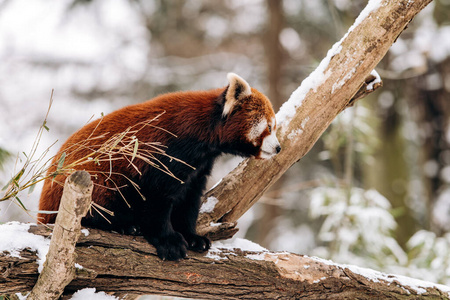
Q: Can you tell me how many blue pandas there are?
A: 0